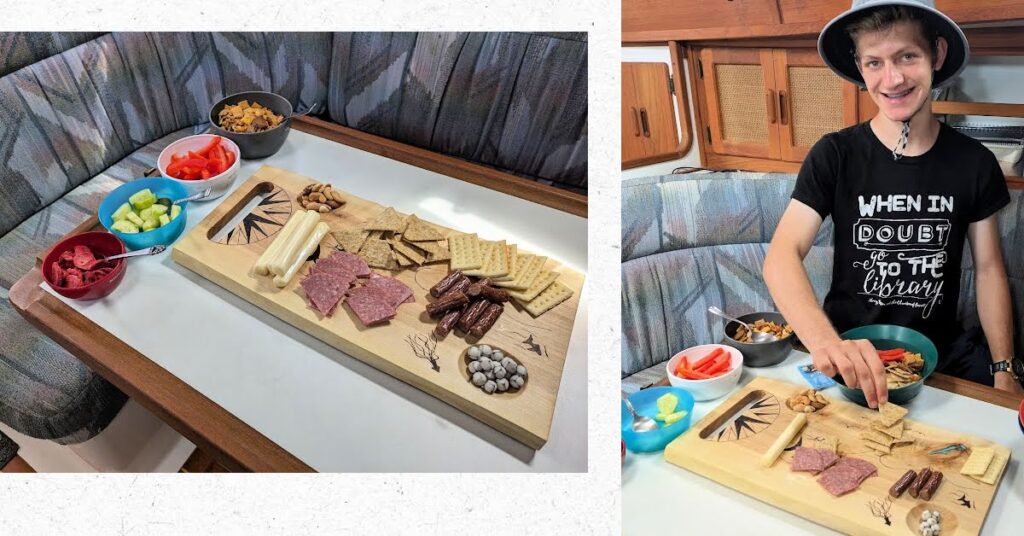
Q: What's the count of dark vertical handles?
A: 4